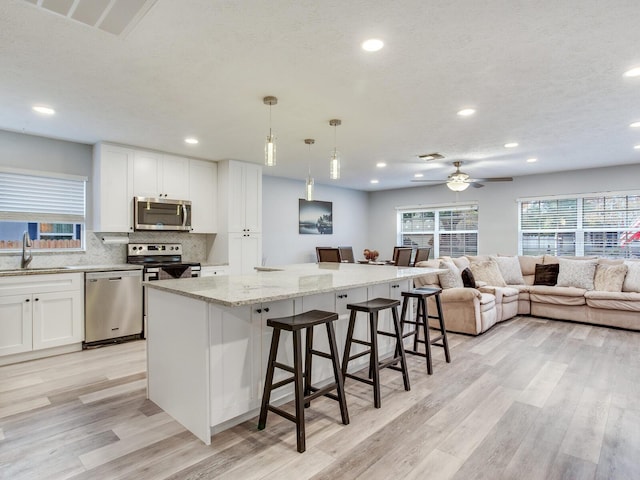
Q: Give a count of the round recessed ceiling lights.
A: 12